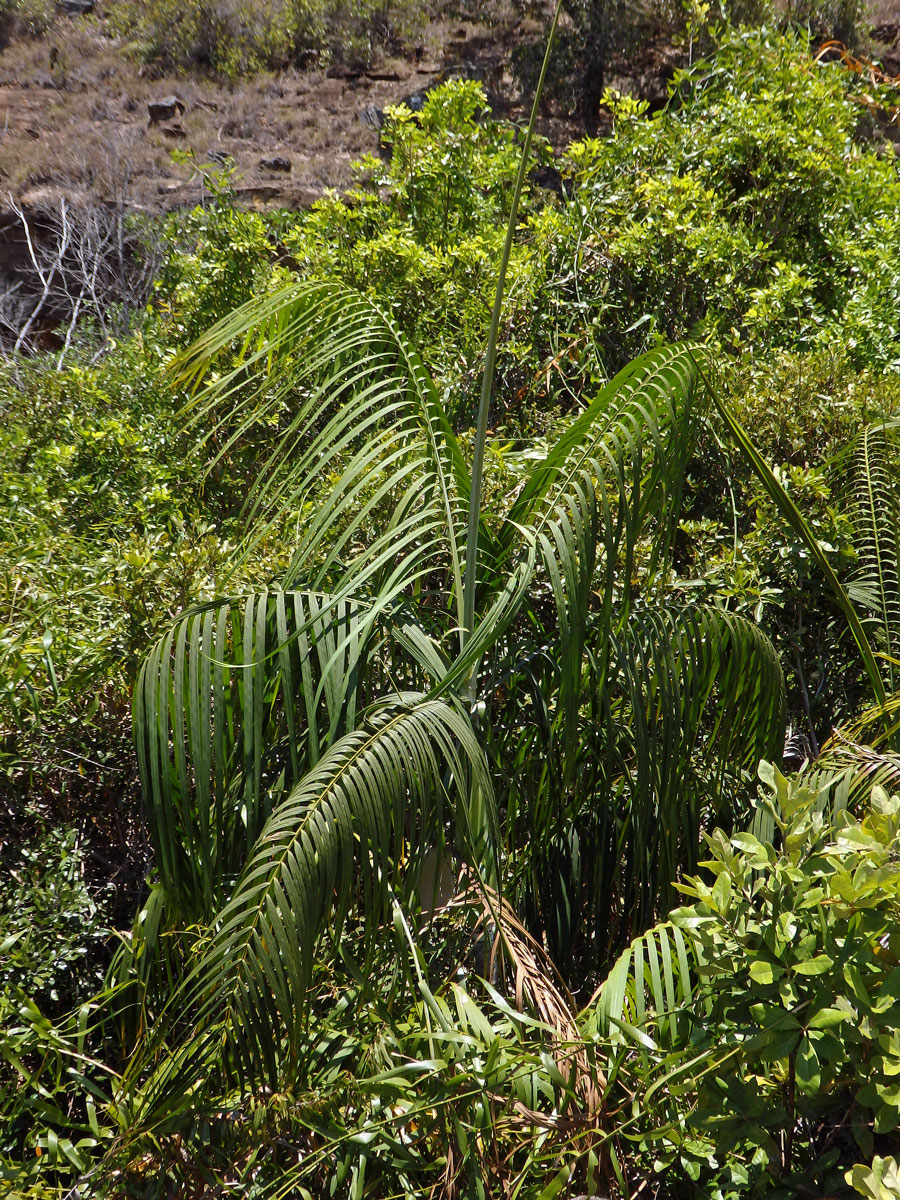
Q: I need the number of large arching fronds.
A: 5